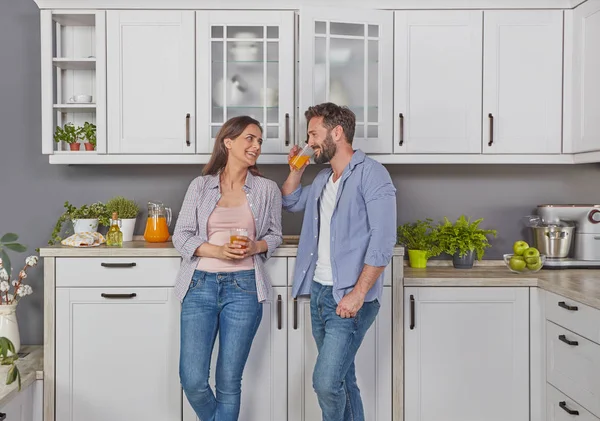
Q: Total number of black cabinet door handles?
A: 12